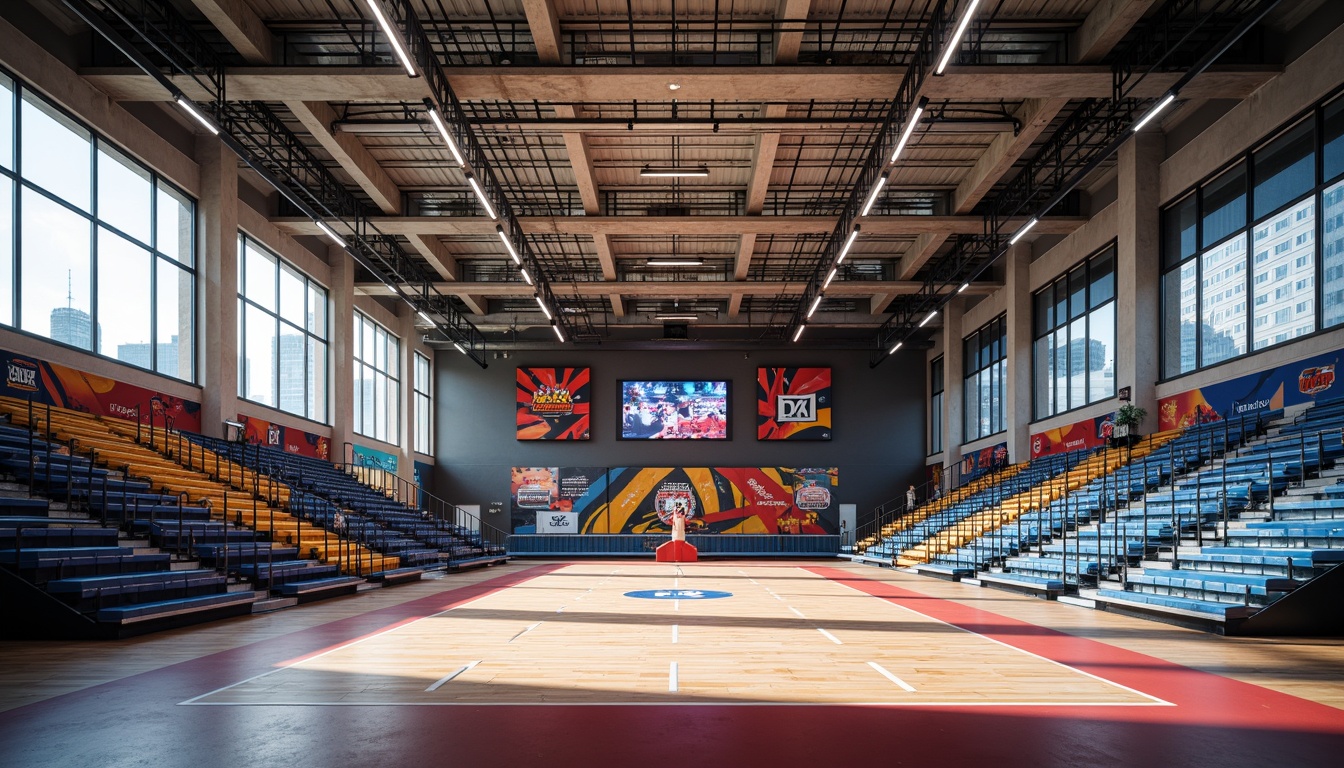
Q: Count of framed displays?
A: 3